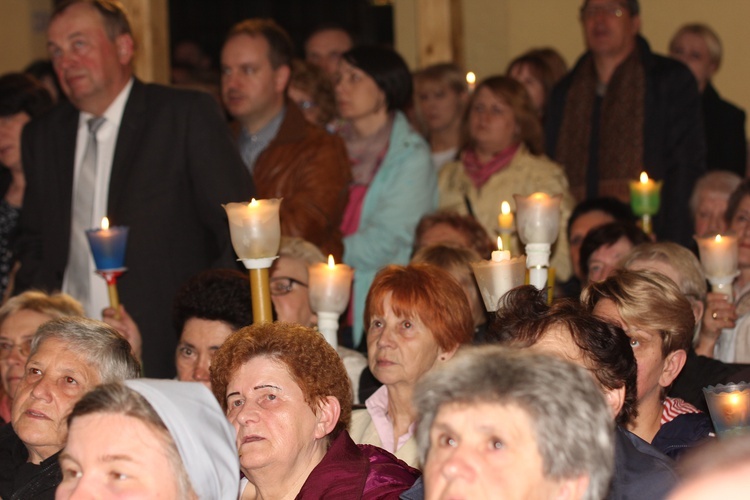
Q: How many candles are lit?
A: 10